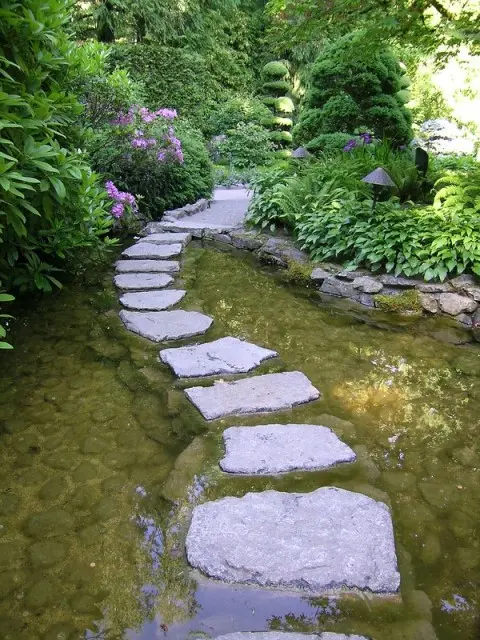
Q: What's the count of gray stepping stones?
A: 11